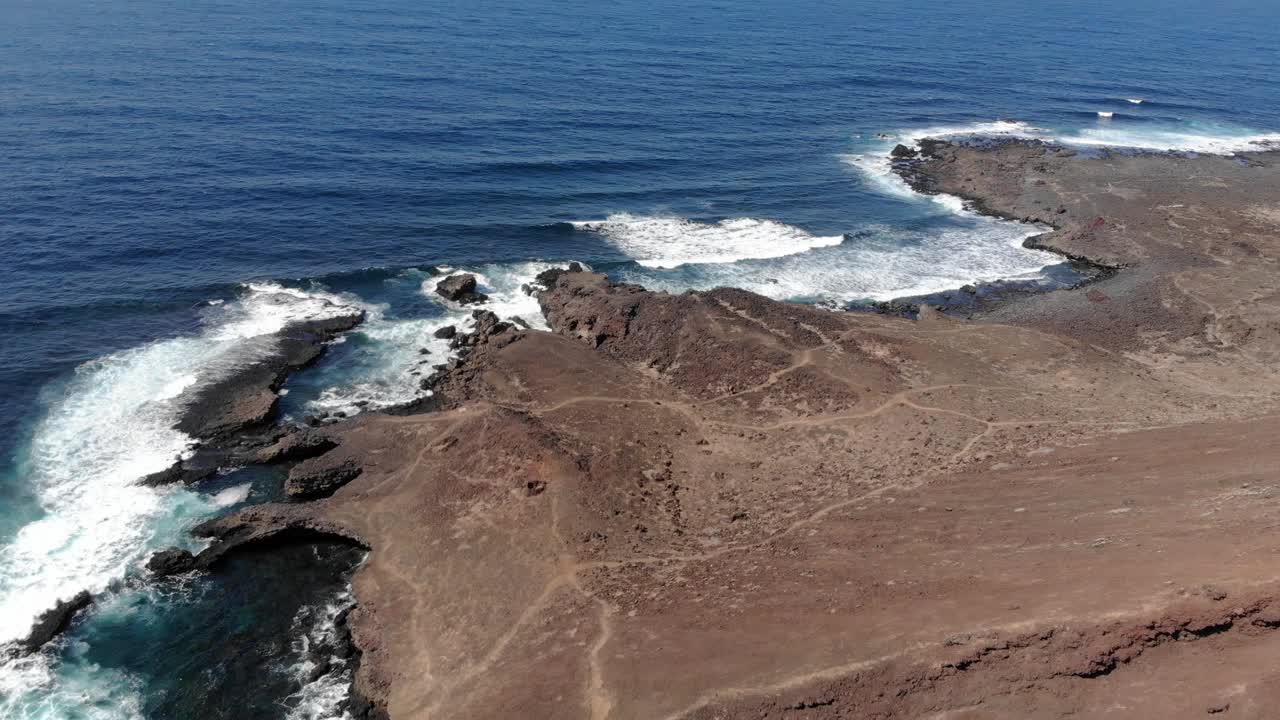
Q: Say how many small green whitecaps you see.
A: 0